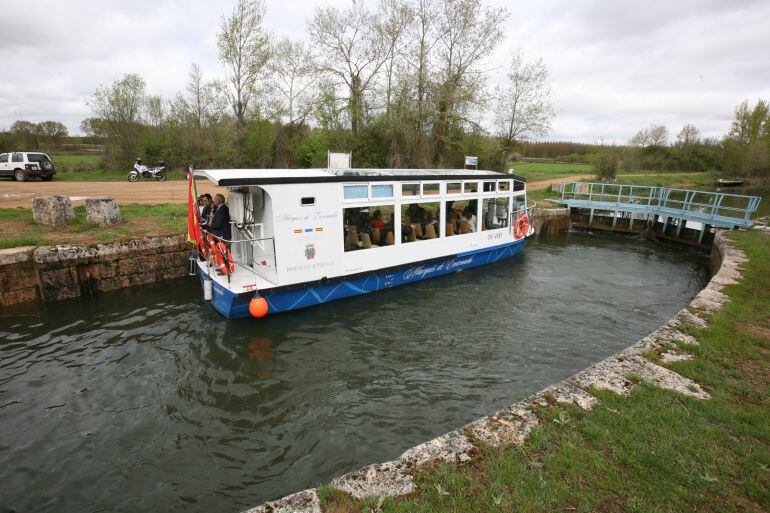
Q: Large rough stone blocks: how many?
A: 2